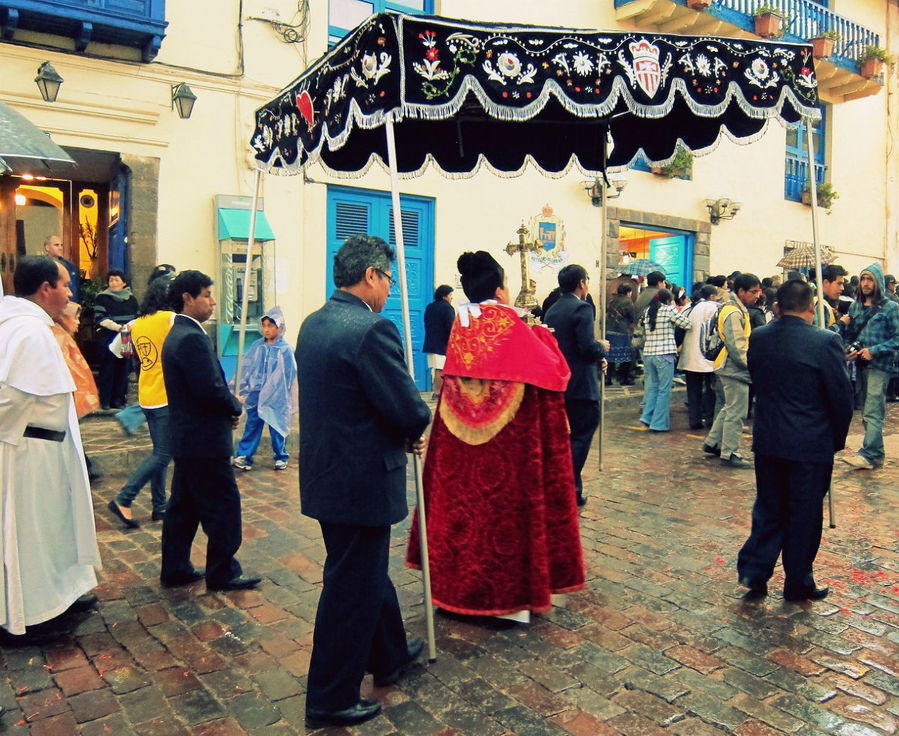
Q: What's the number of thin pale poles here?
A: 4